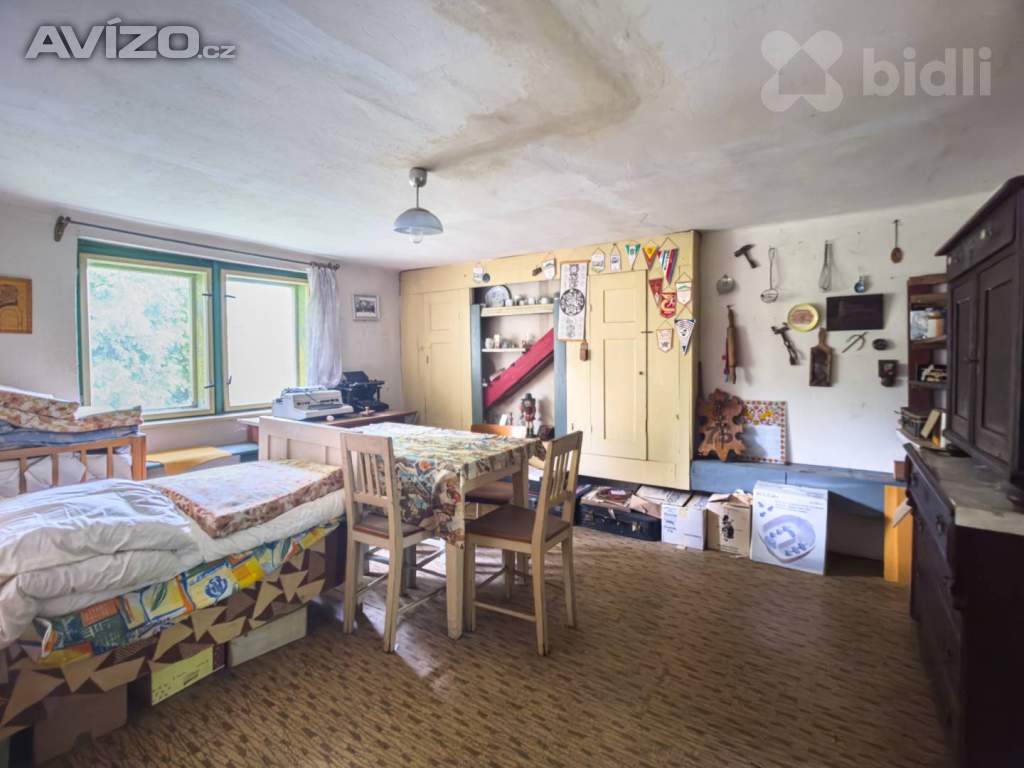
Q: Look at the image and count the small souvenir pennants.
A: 12